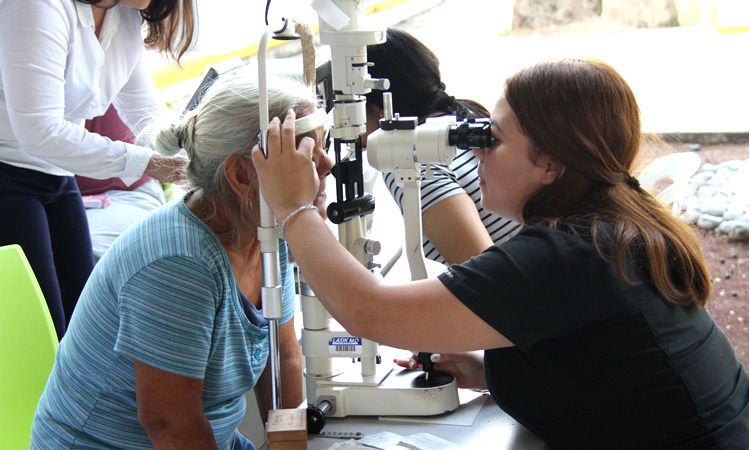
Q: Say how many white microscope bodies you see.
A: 1